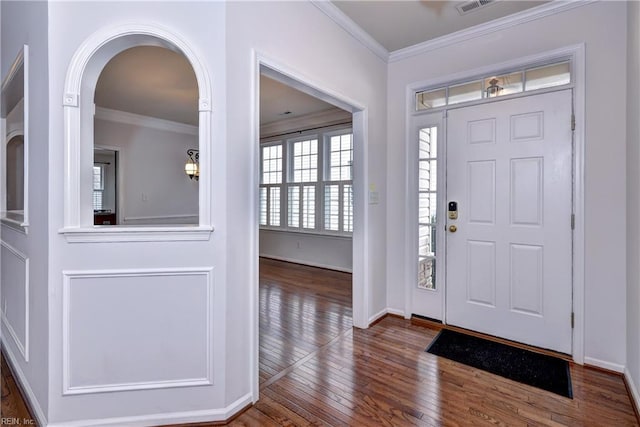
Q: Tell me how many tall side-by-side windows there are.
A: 3